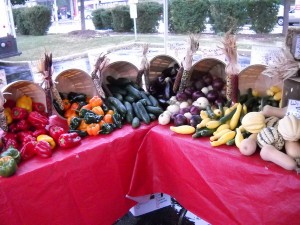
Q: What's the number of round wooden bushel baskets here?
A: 6